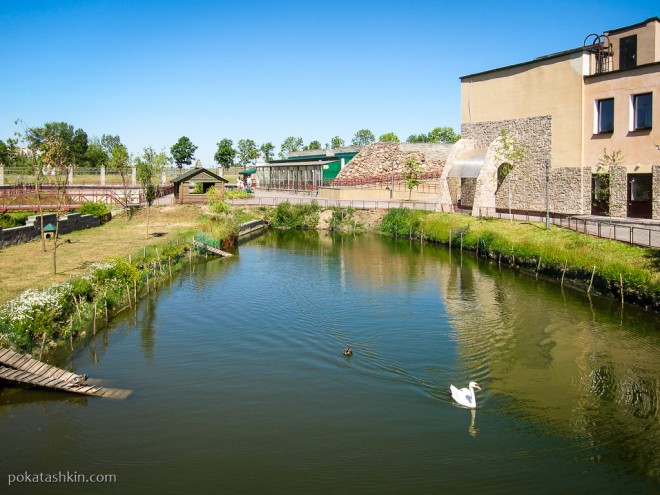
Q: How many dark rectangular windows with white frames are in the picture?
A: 2